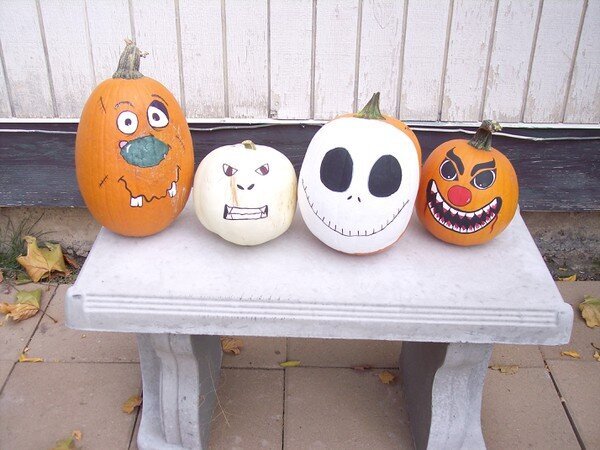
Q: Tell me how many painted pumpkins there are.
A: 4